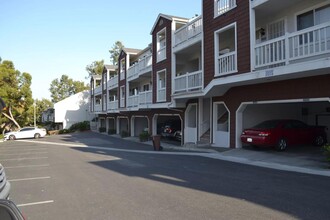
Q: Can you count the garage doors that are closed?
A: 4